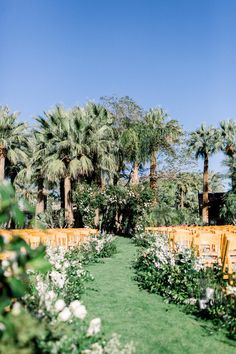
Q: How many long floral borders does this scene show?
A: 2